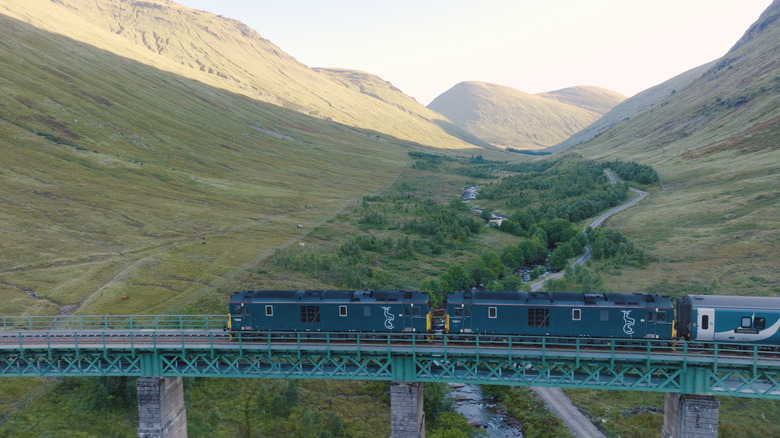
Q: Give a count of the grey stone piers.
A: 3